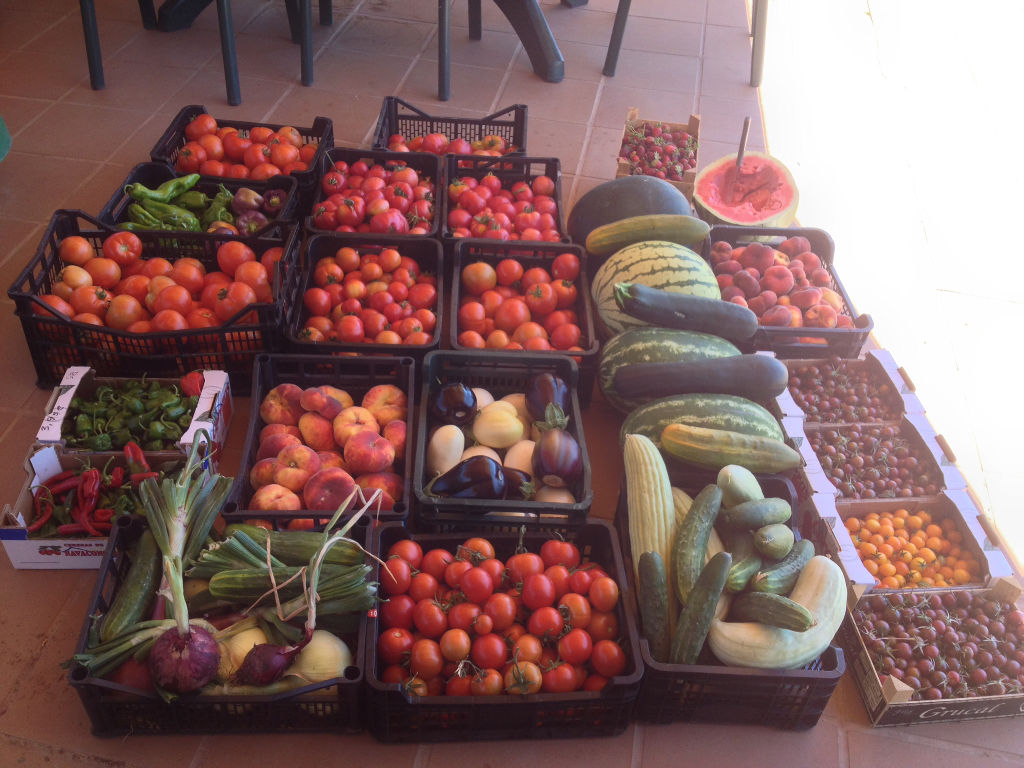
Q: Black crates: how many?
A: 14